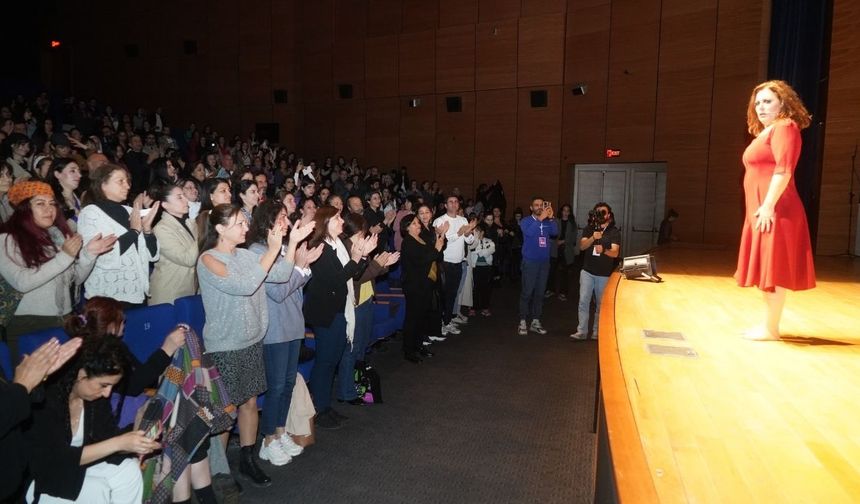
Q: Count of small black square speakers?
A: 6